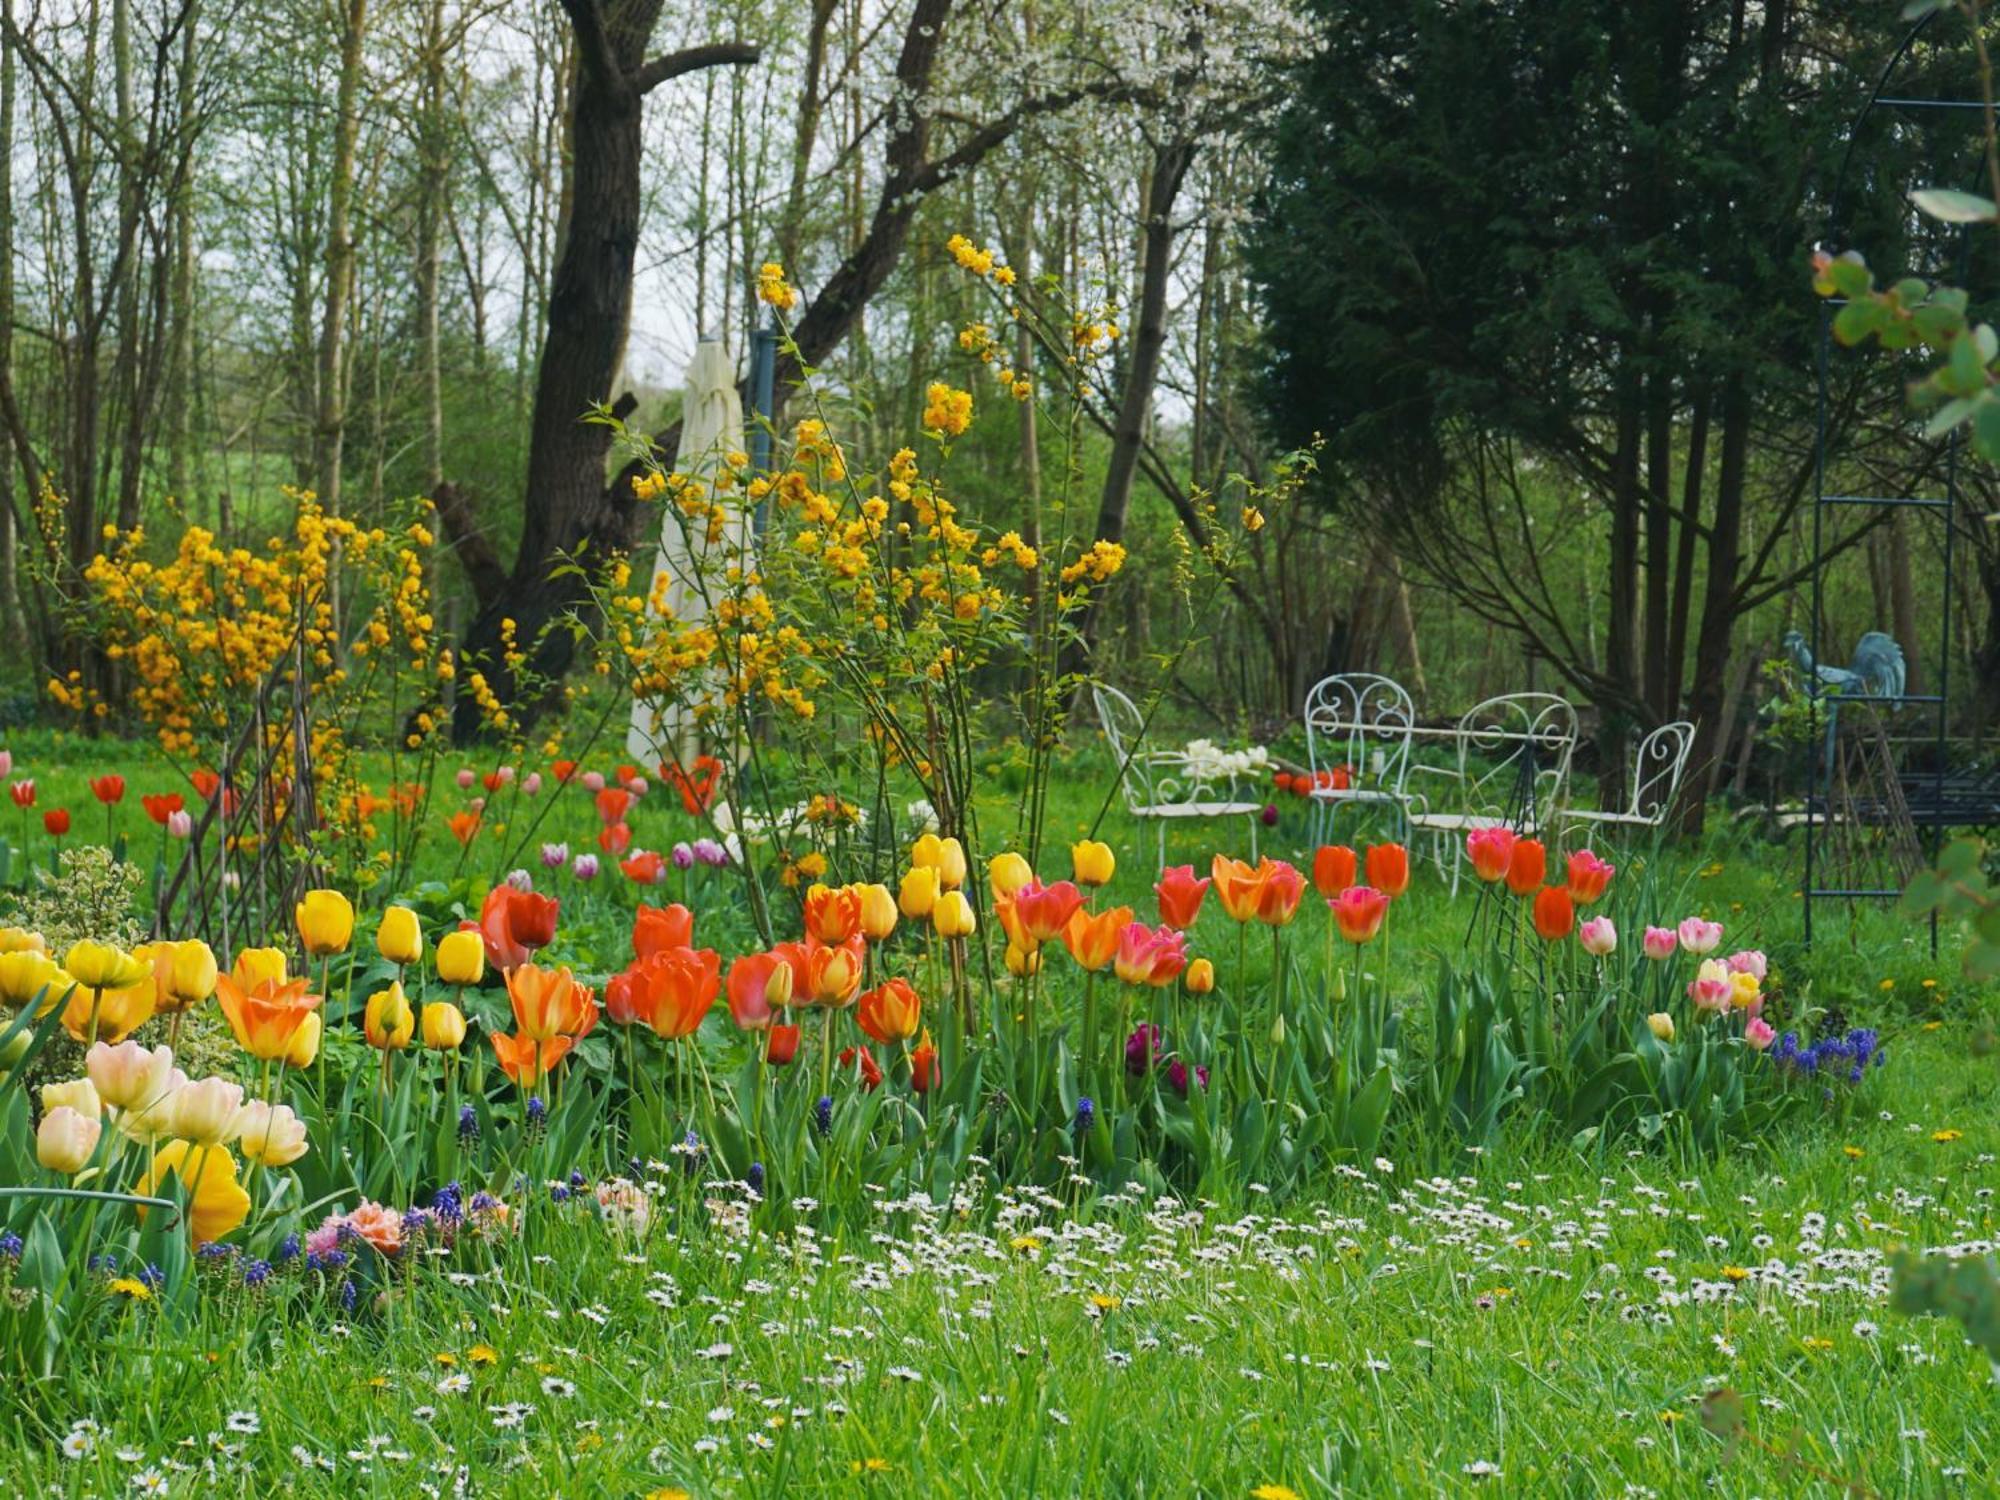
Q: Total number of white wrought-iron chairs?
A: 4